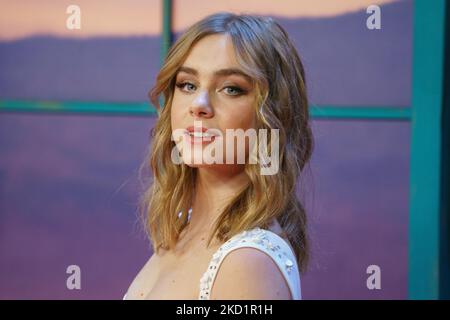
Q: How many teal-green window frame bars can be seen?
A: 3